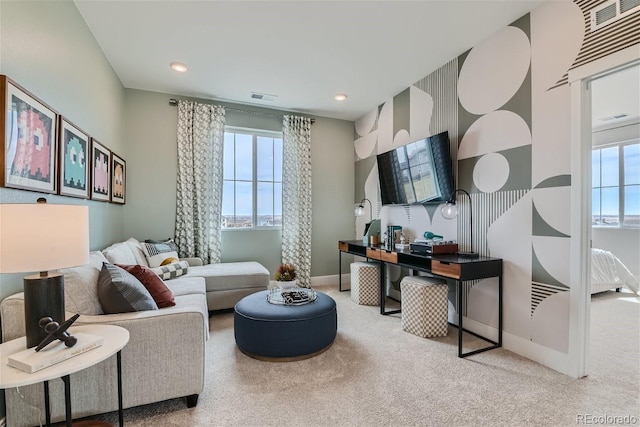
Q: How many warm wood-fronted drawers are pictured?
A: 4